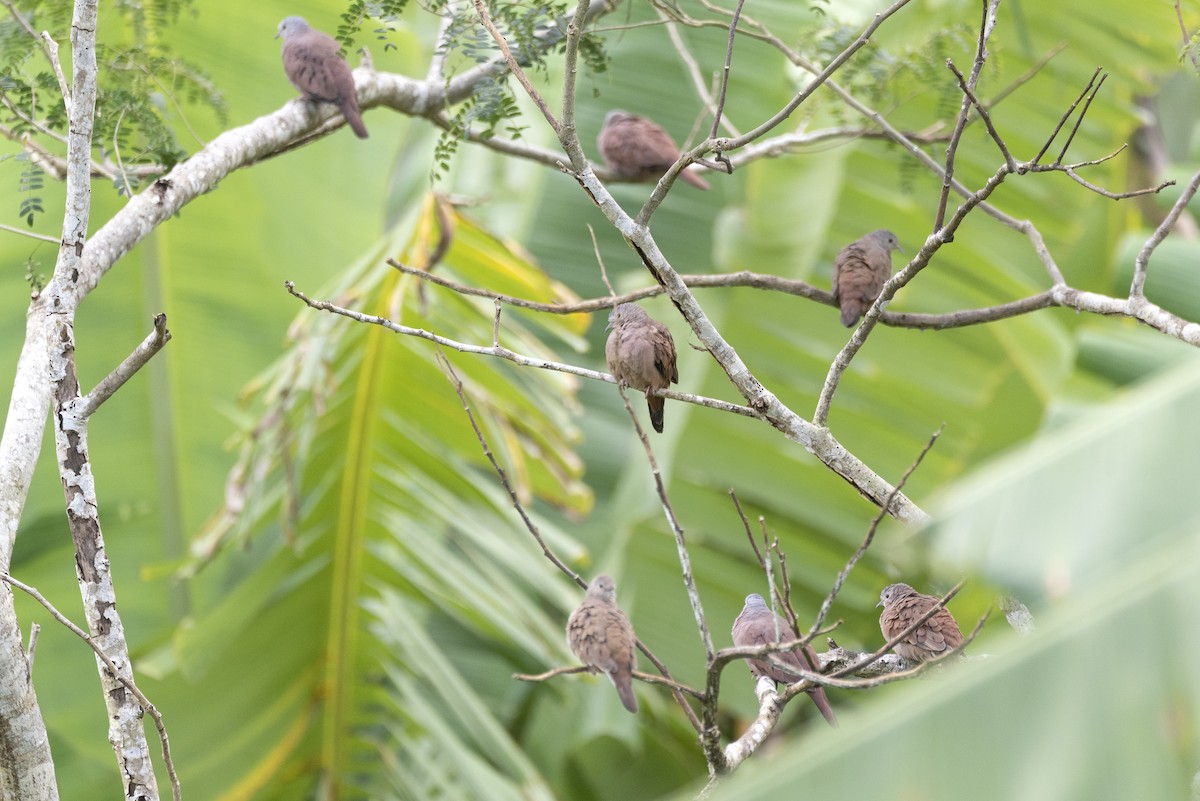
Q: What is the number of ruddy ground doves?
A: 7